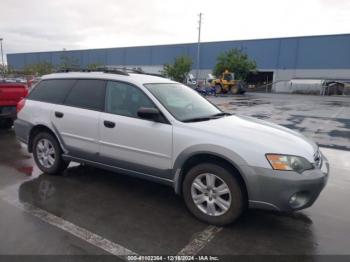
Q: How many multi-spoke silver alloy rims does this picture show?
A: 2